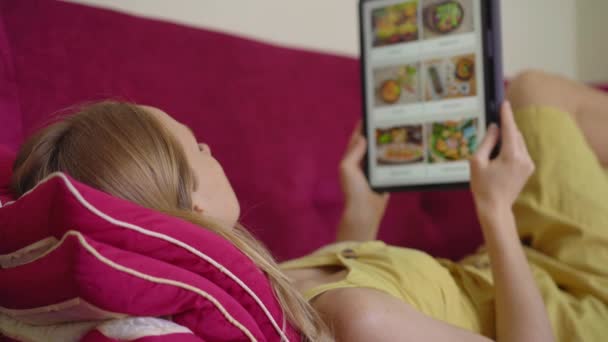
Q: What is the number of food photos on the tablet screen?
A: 6